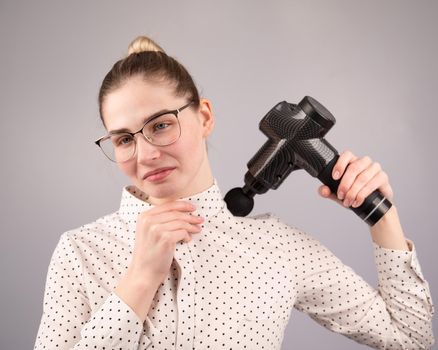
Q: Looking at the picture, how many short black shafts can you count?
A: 1